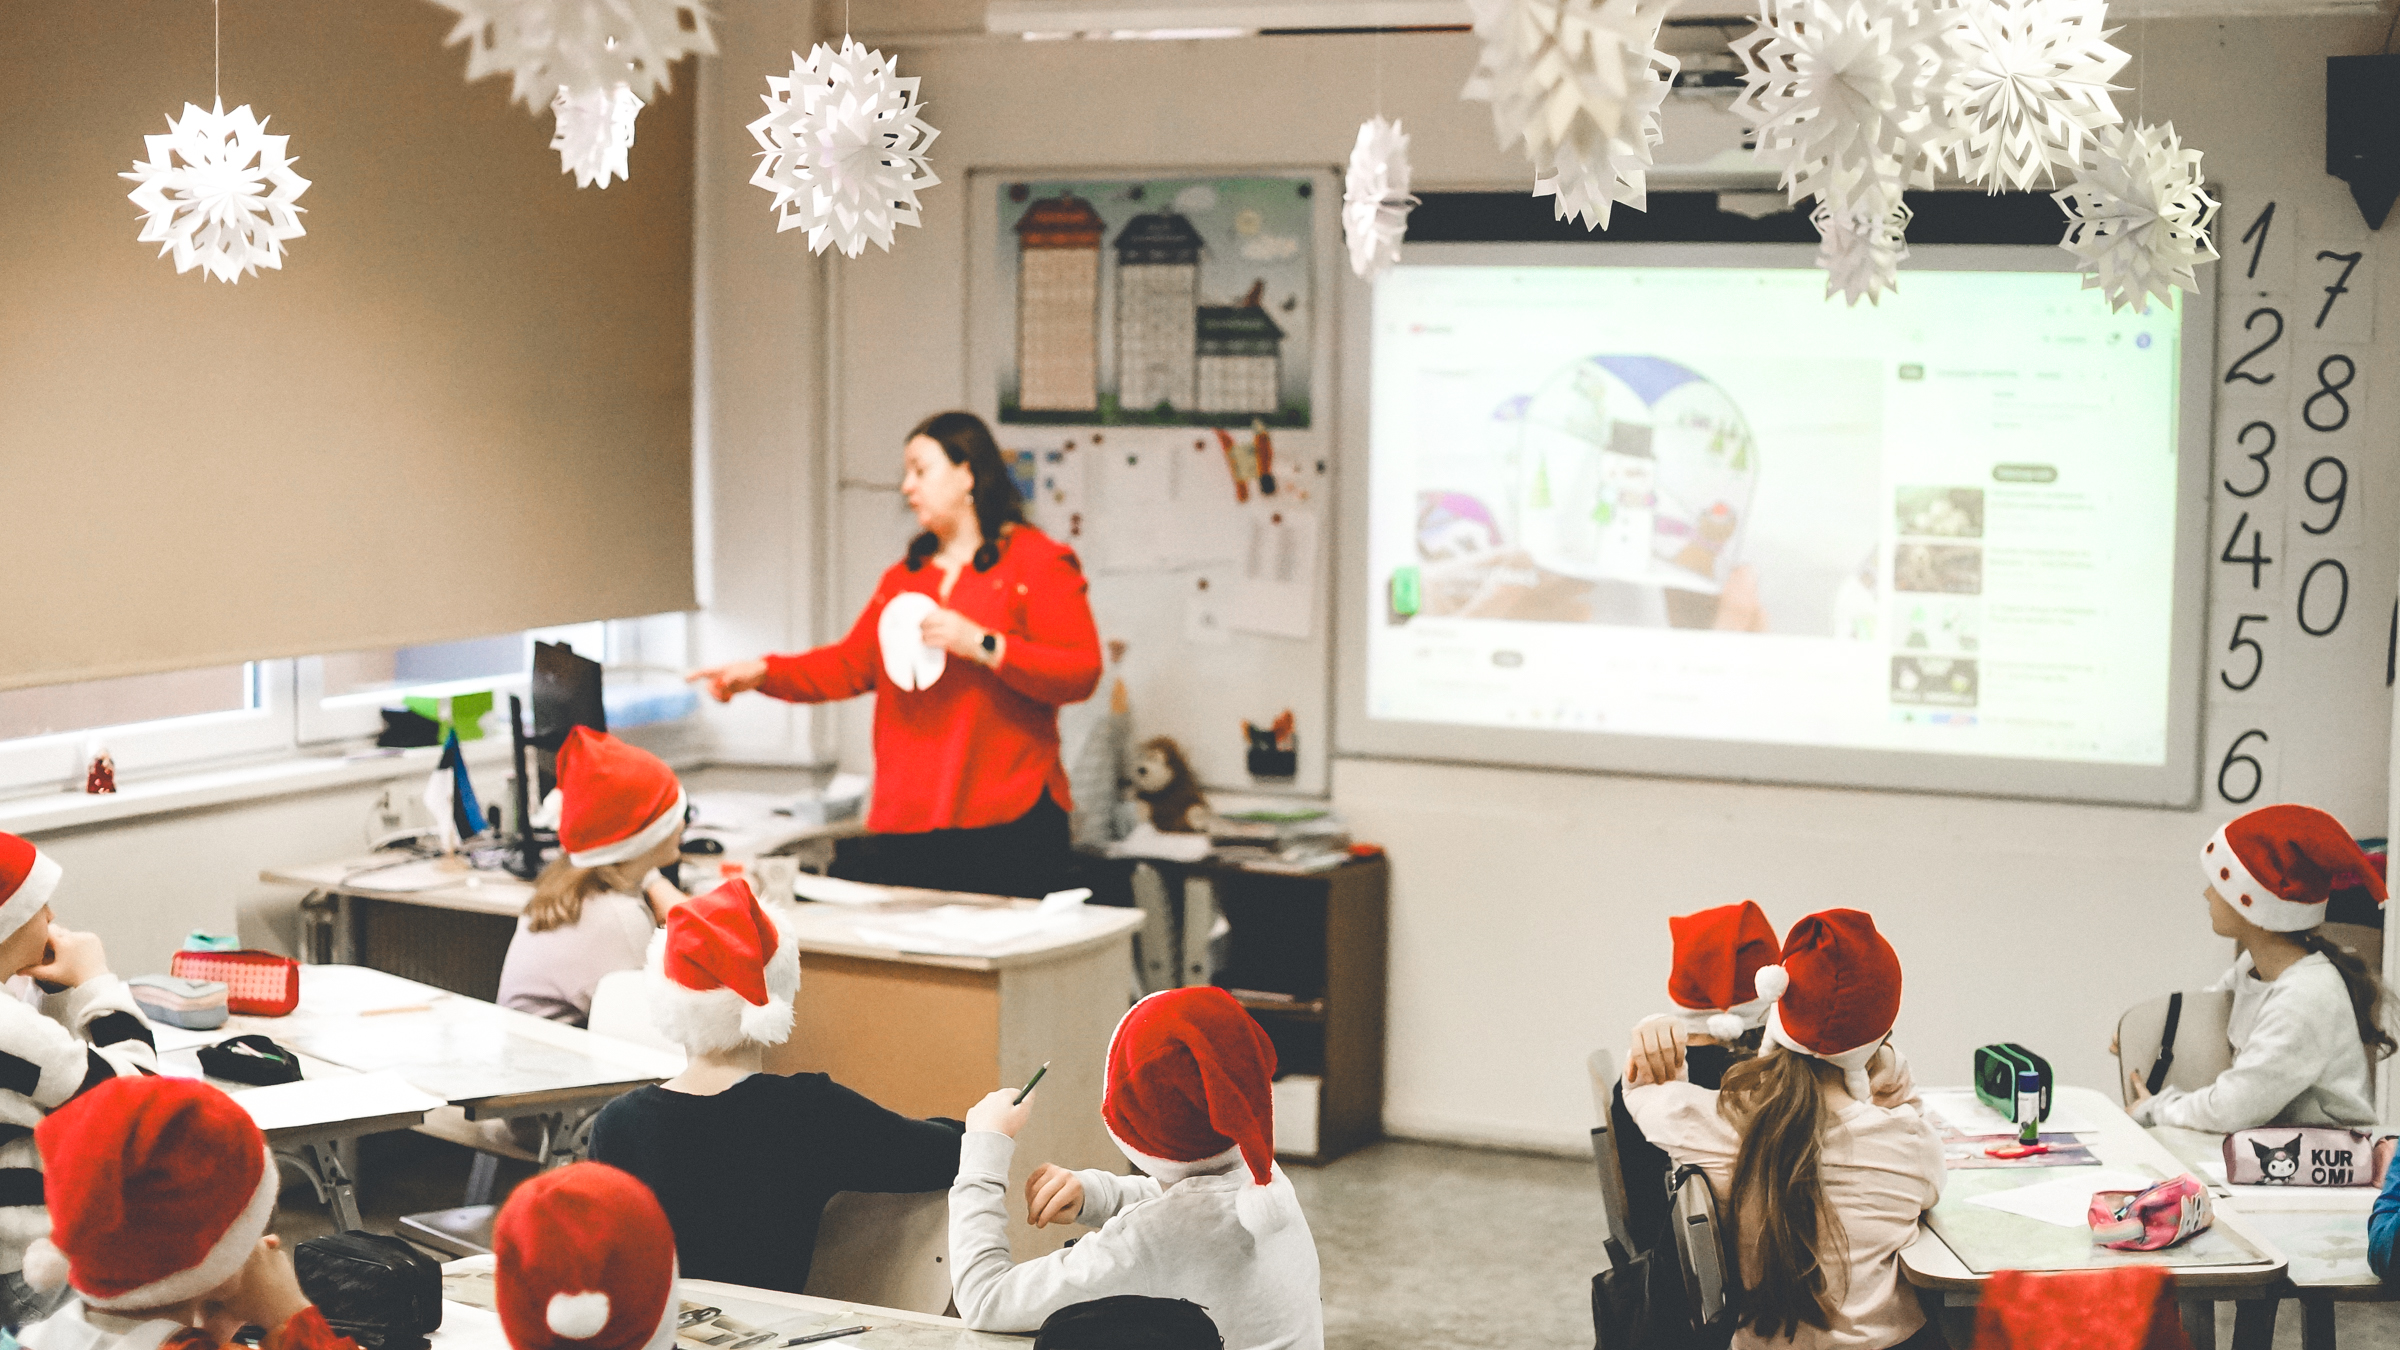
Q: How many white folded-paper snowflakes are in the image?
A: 11